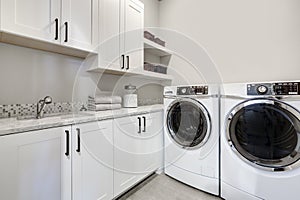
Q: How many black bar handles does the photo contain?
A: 8